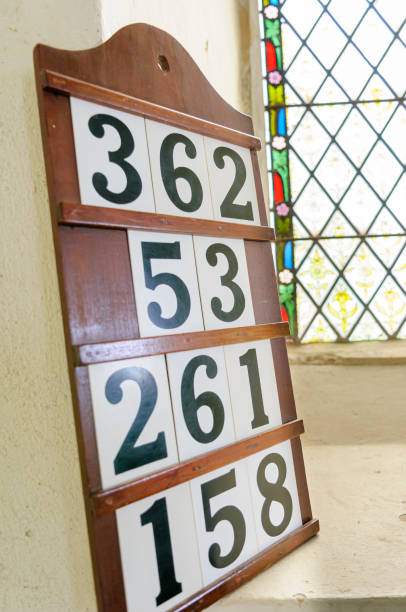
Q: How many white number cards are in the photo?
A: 11